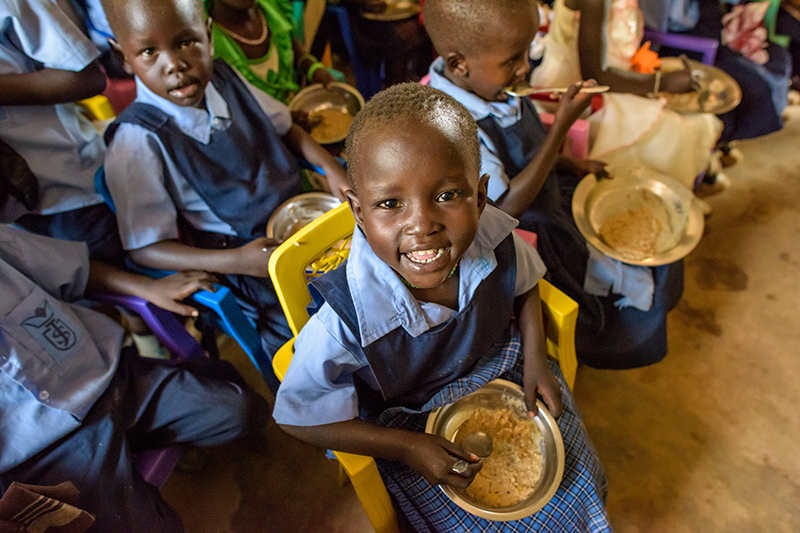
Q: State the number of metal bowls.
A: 6